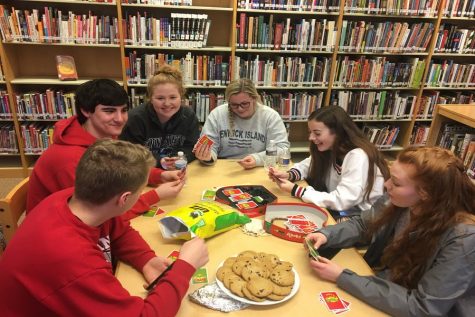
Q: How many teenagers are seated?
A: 6